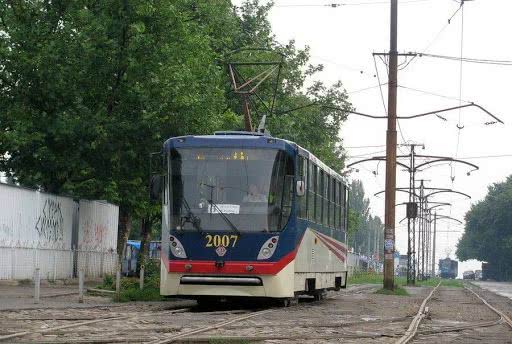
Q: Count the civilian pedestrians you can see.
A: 0